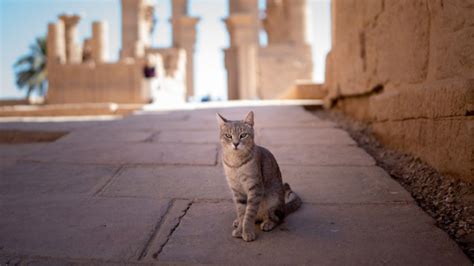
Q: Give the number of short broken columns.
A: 3